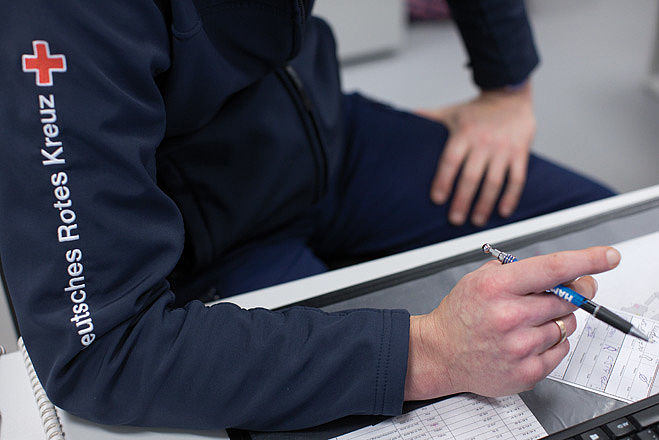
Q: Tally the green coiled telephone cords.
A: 0